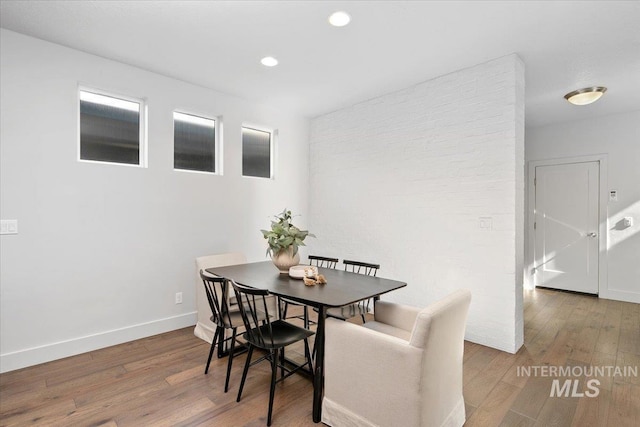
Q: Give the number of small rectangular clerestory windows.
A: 3